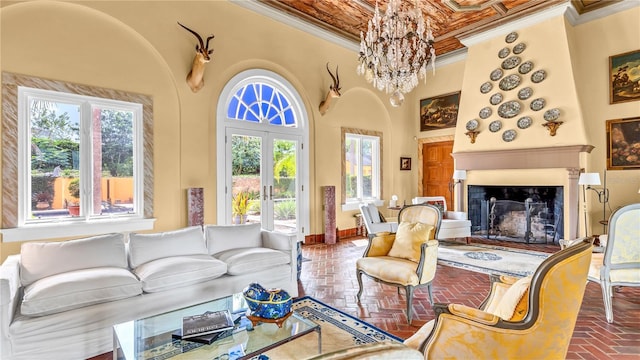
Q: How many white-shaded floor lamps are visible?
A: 2